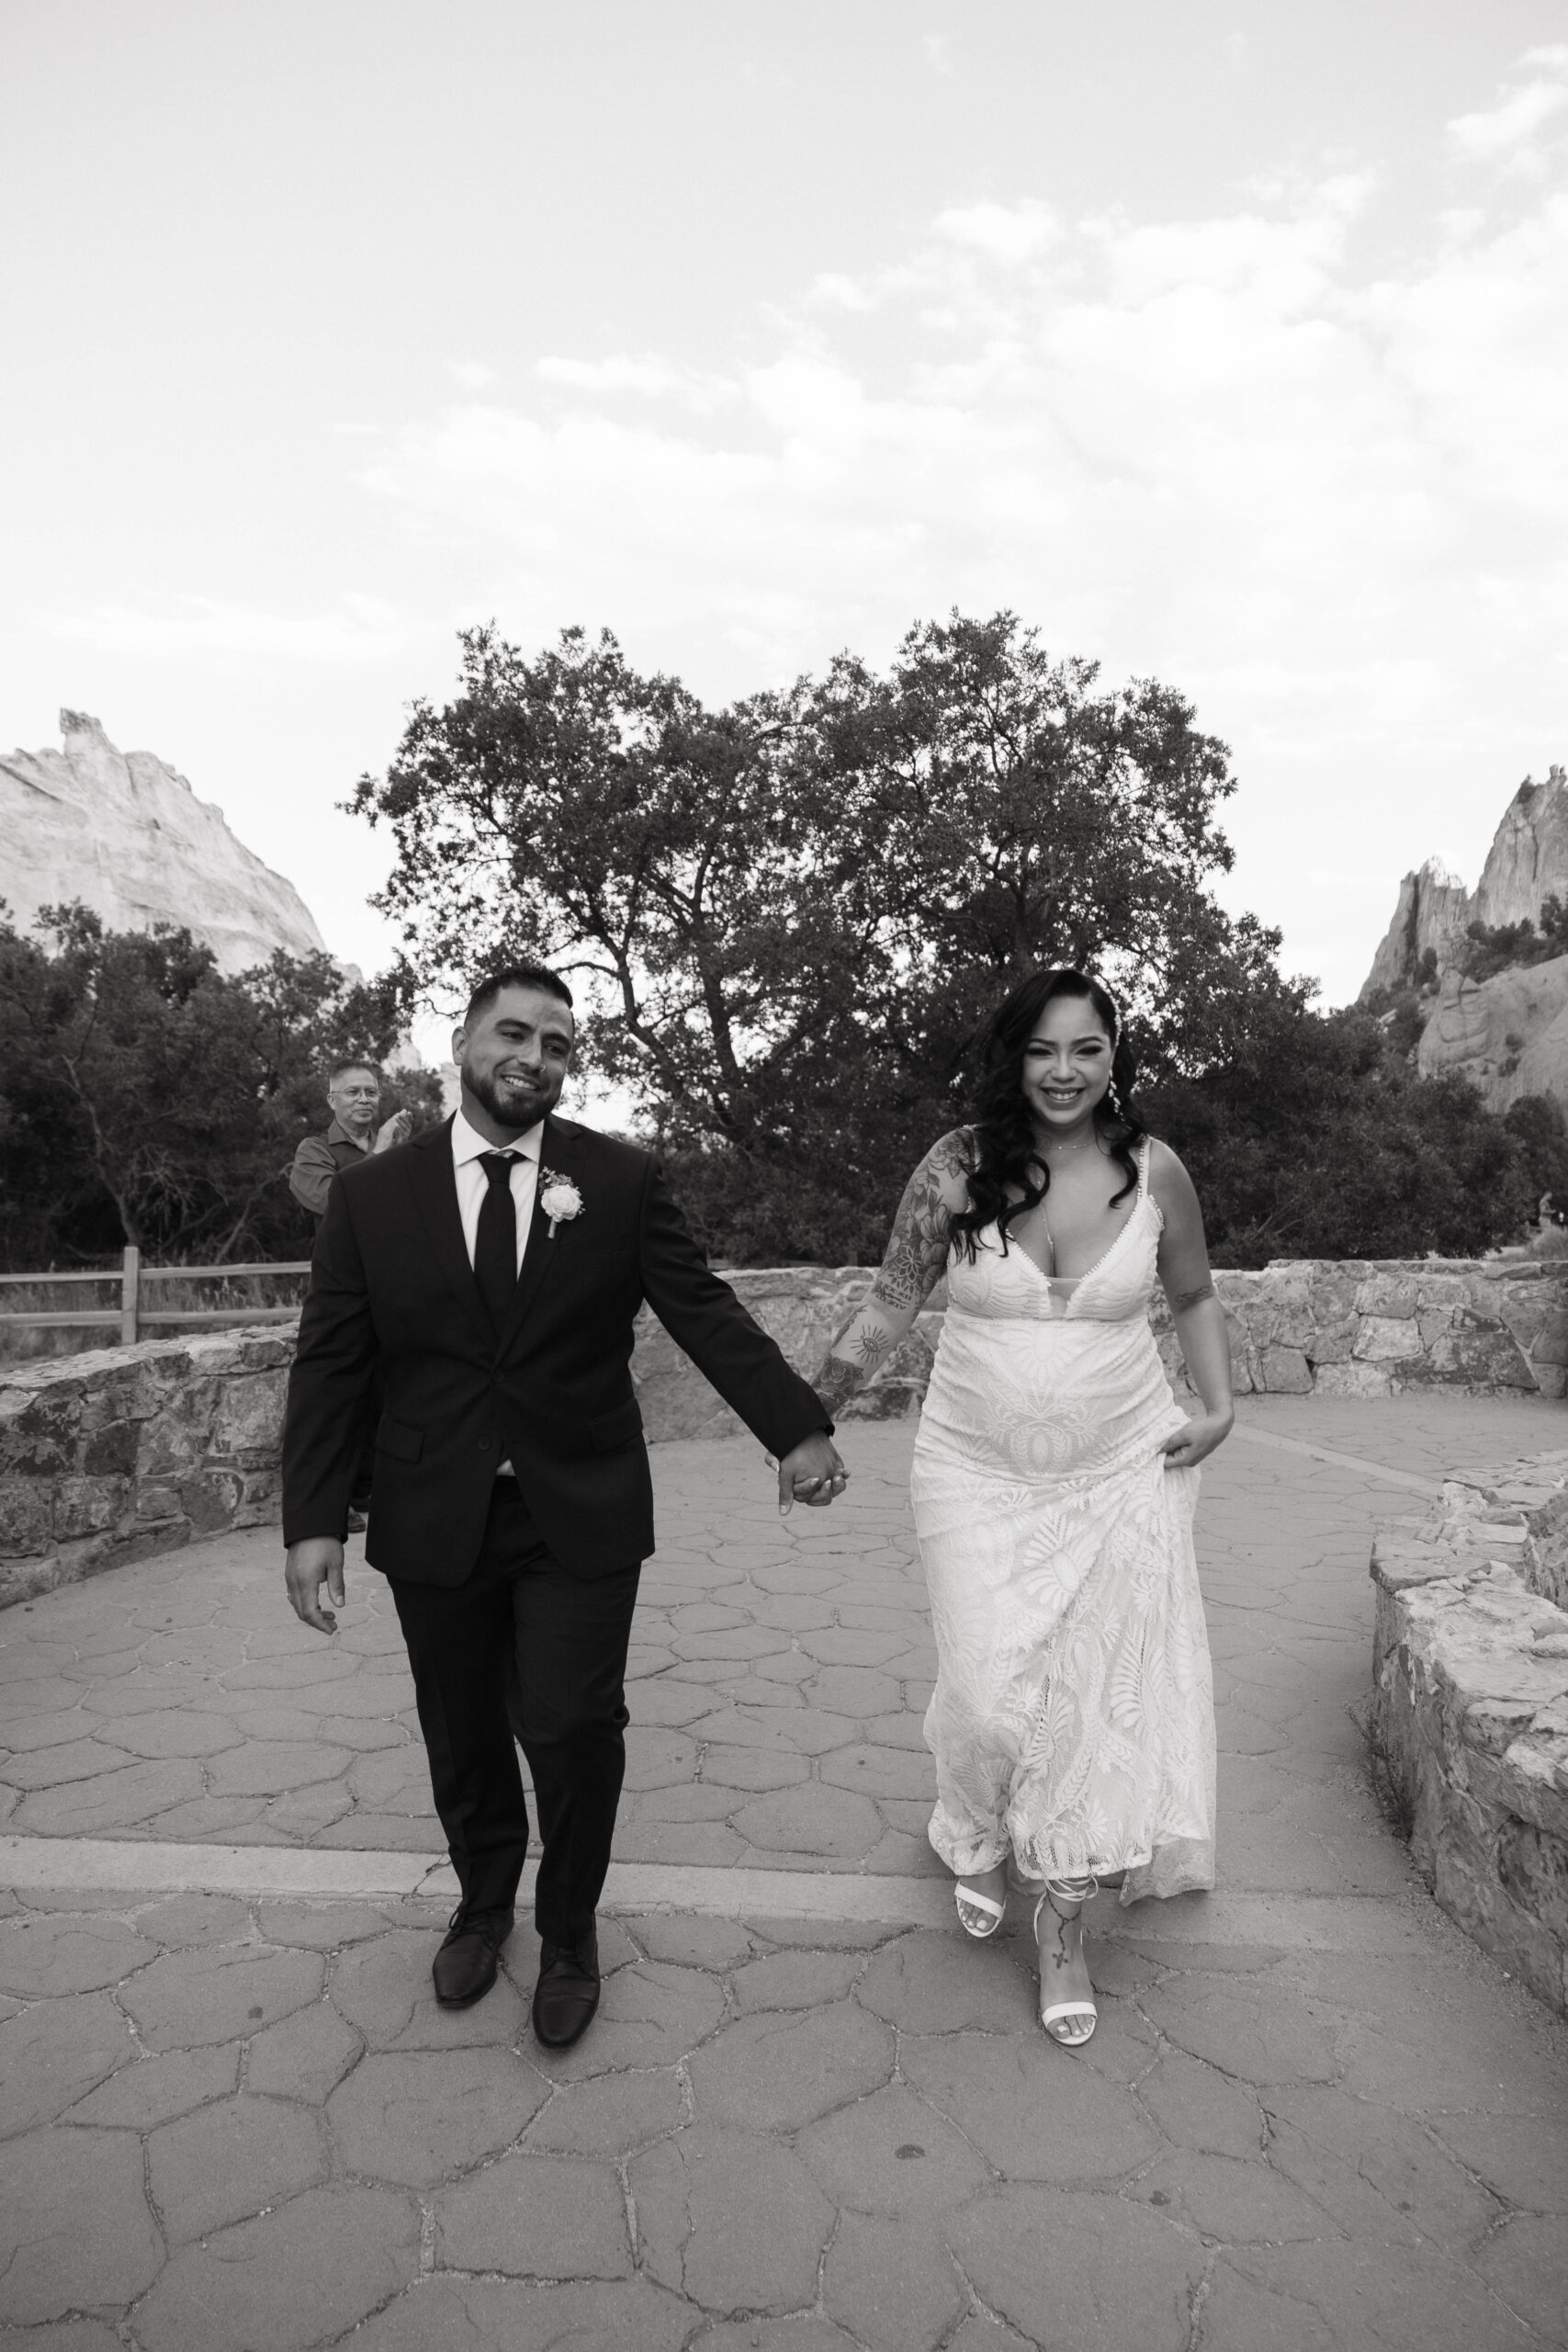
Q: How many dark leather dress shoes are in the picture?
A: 2